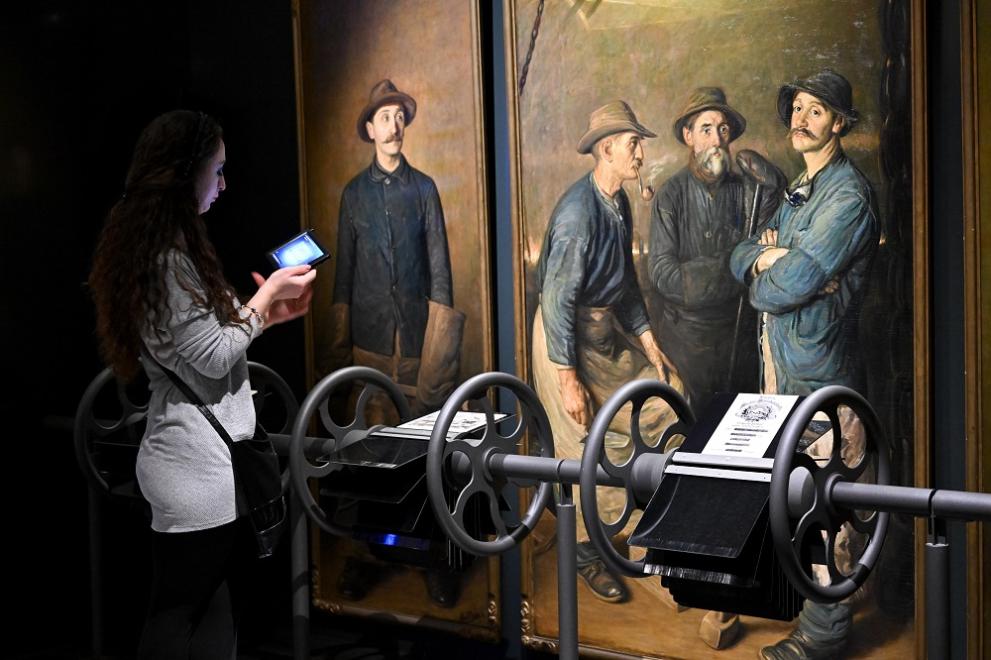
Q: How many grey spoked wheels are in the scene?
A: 6